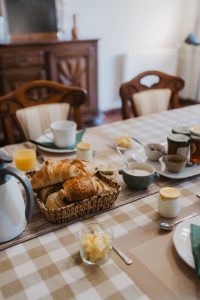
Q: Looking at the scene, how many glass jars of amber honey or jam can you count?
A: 3